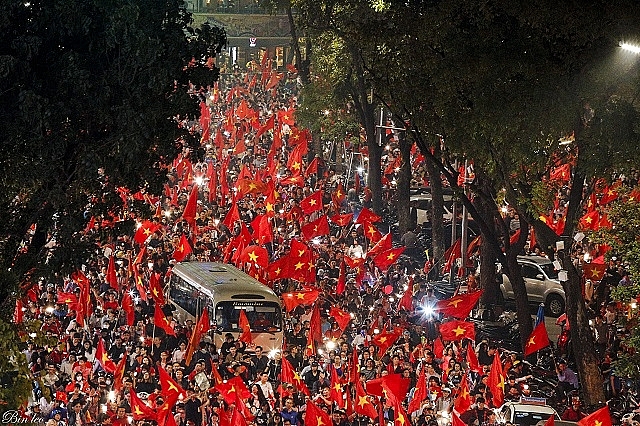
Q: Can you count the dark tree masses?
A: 2